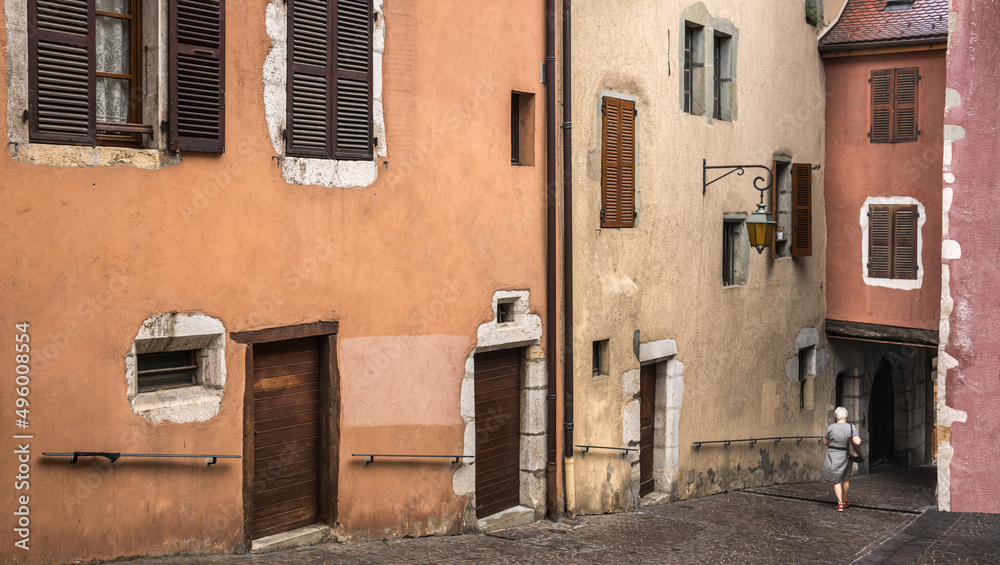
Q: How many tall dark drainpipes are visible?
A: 2